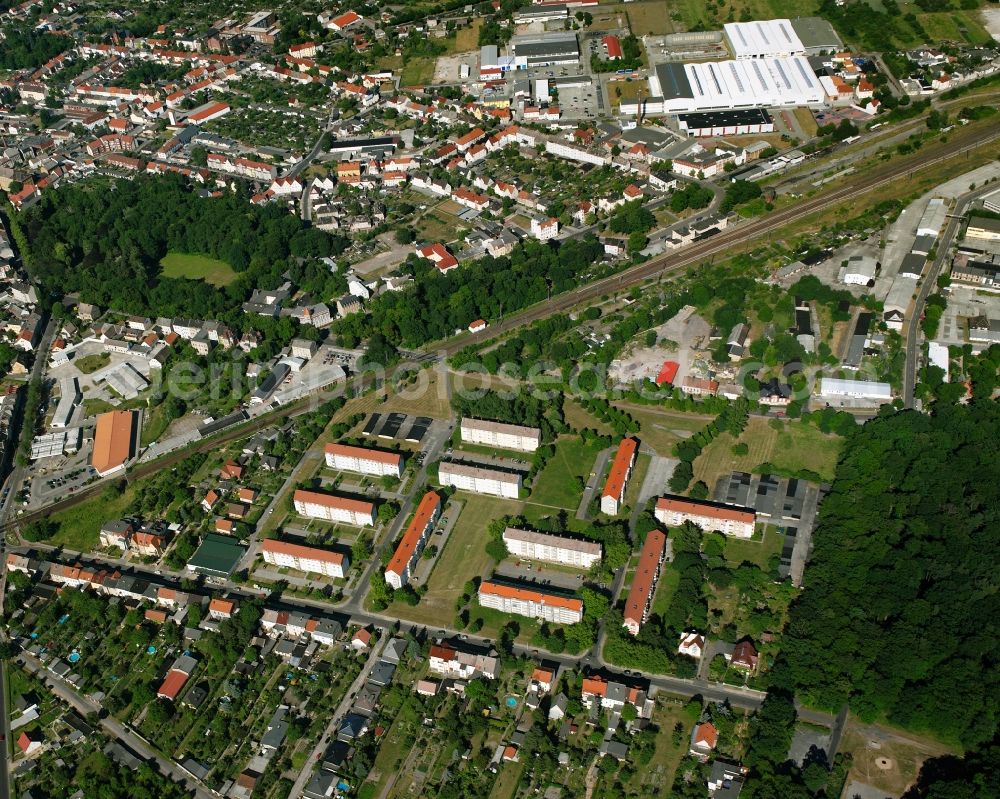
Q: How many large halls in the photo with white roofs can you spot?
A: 2